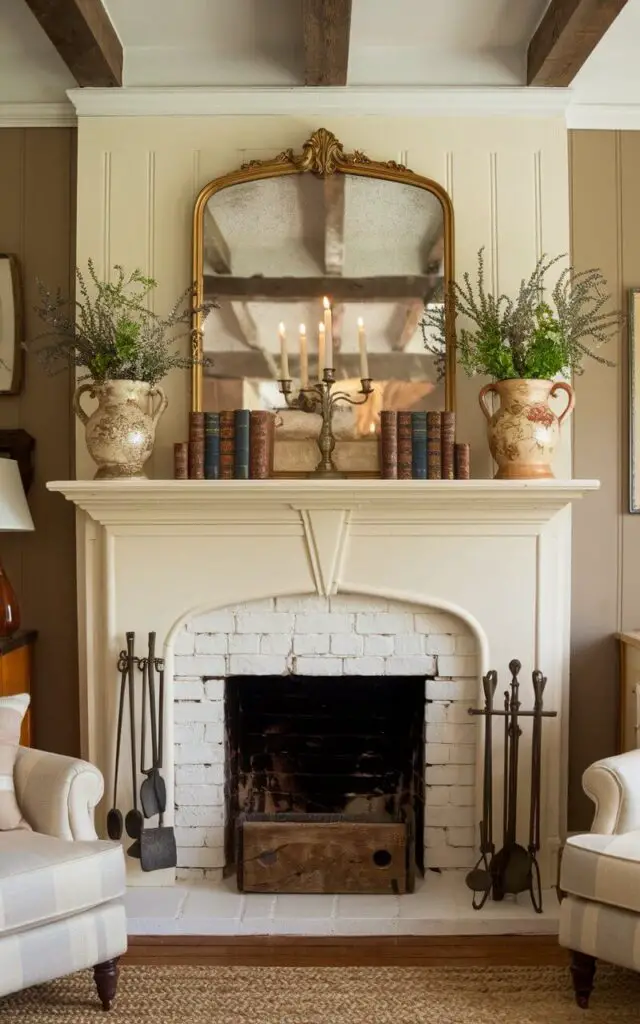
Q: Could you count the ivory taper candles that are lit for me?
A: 5